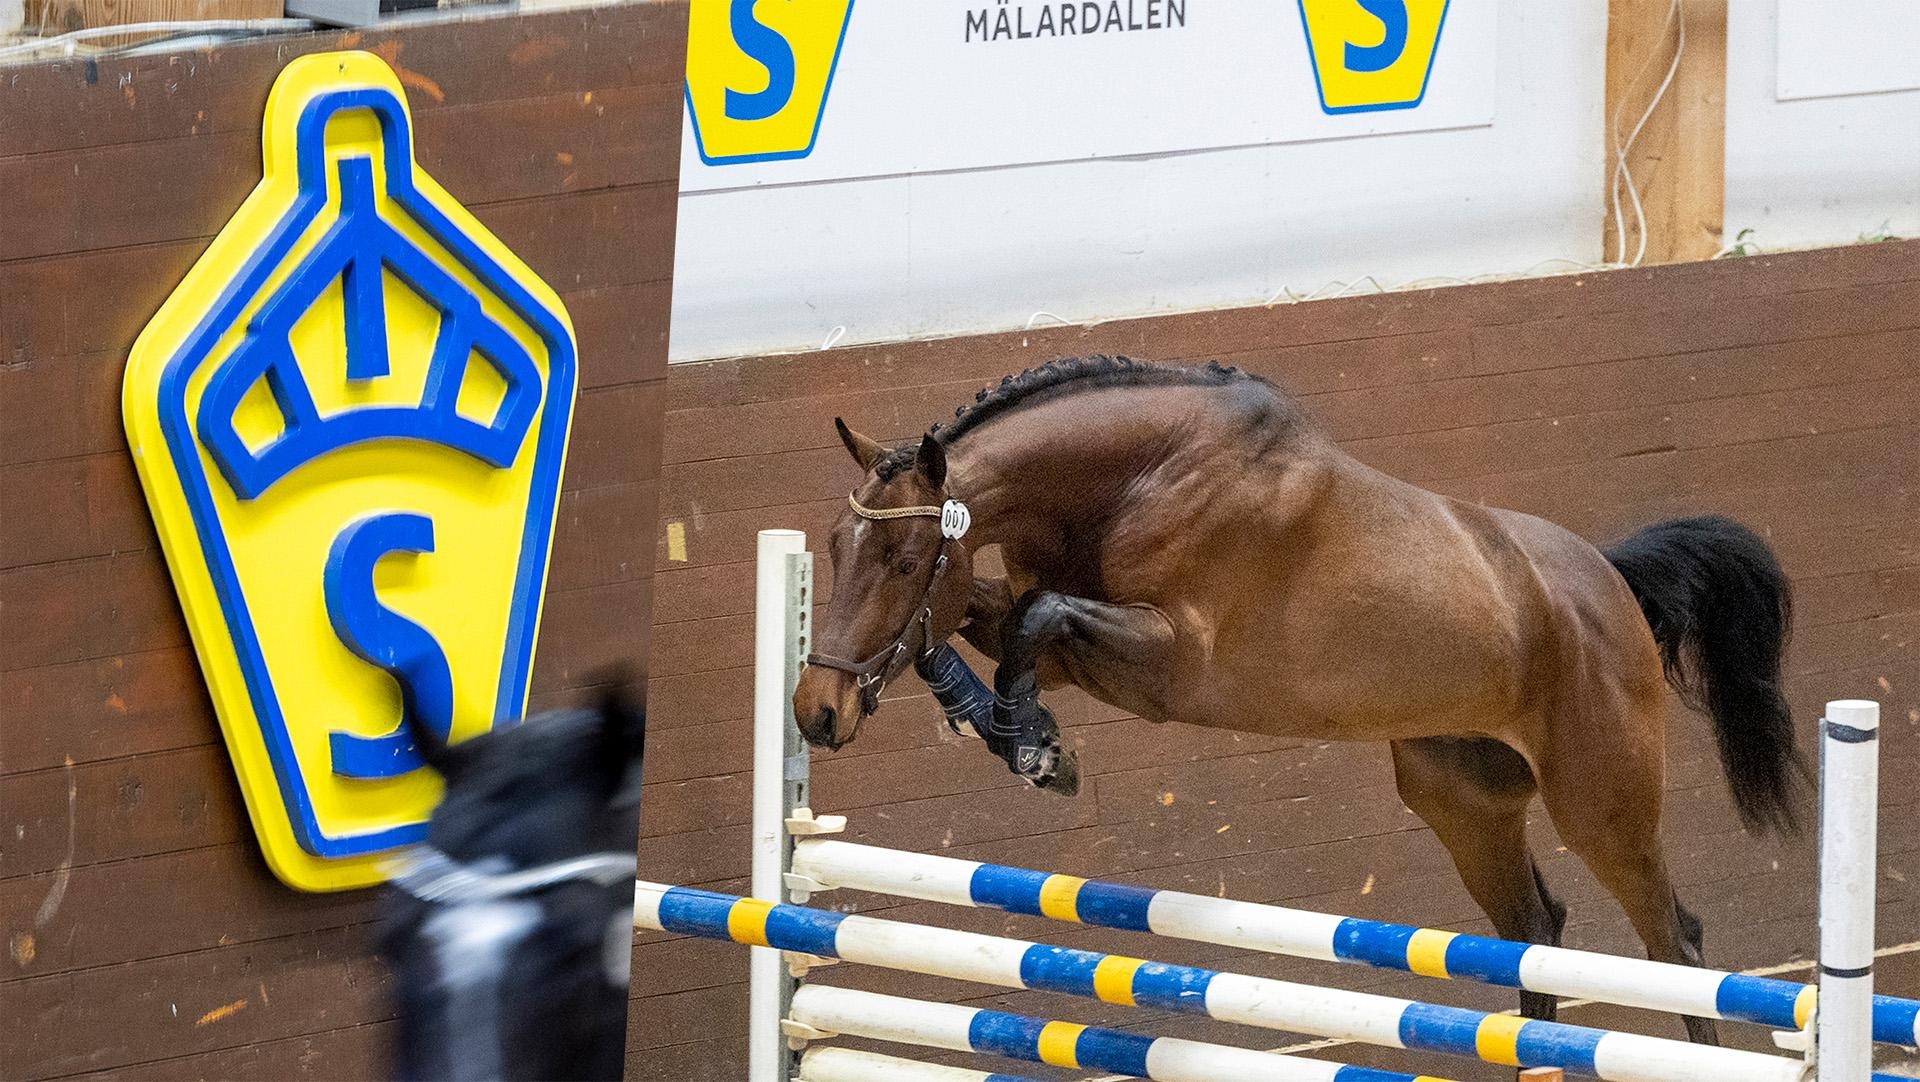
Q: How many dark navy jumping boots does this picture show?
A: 2